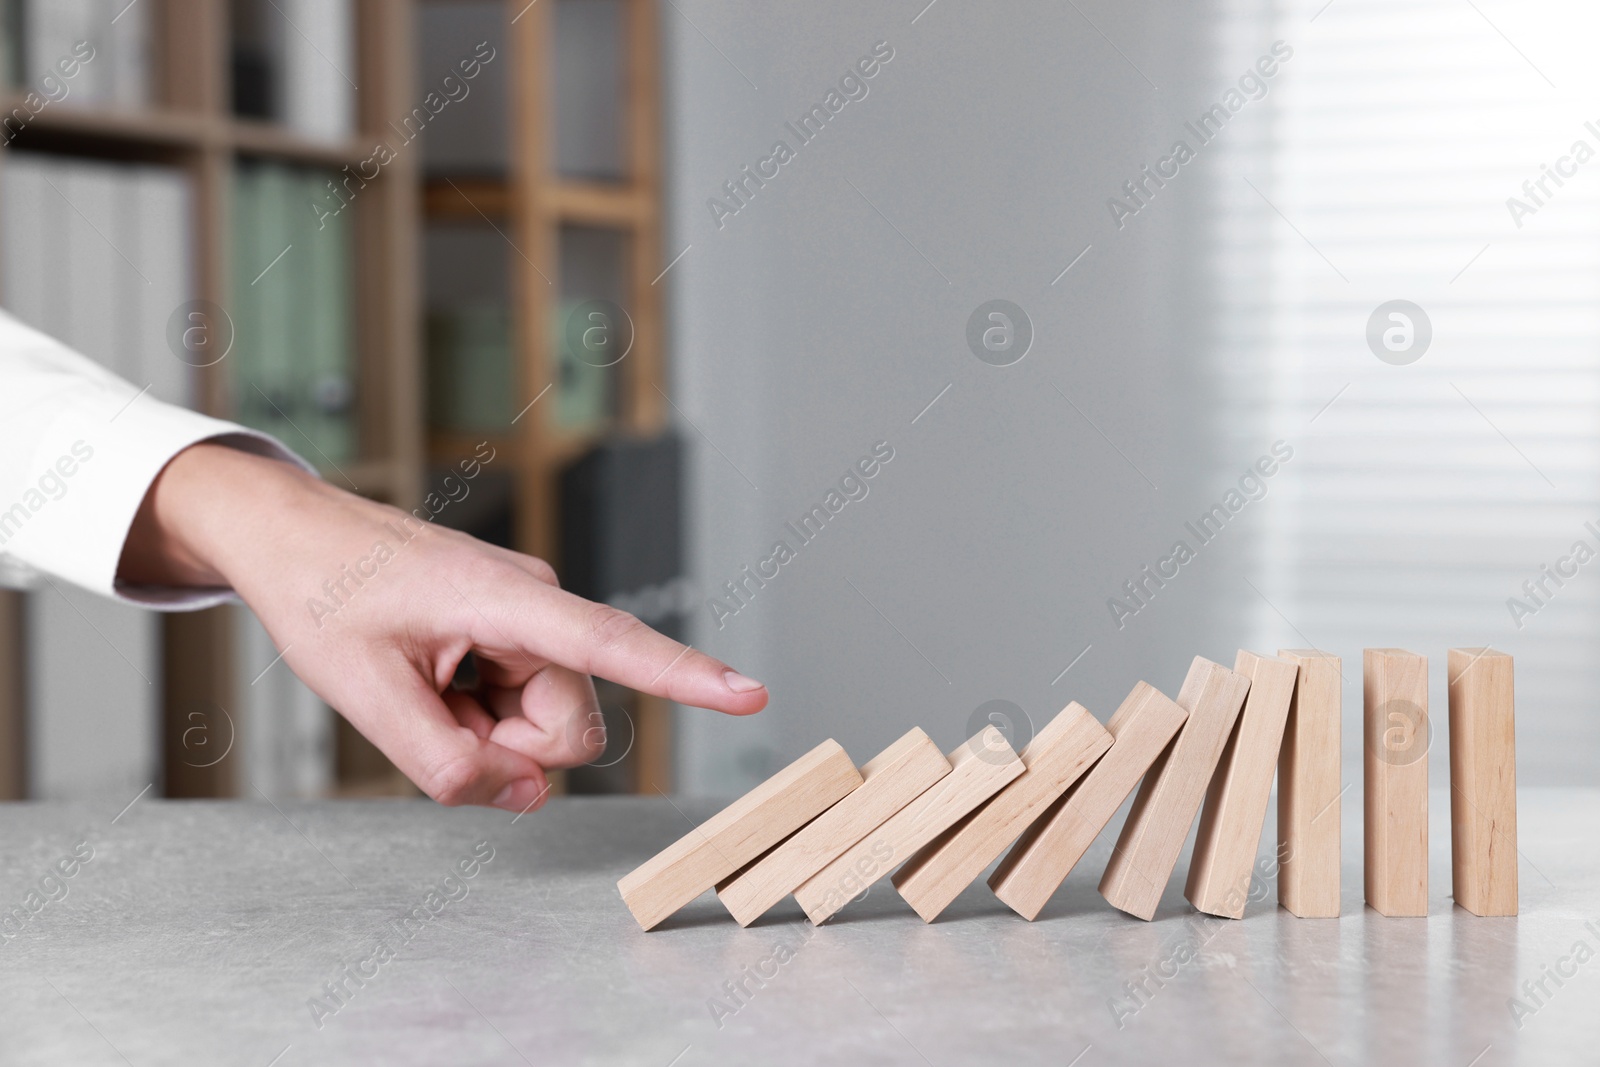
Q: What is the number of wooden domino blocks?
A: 10